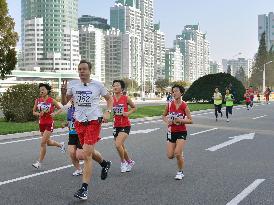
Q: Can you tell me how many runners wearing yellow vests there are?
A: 2